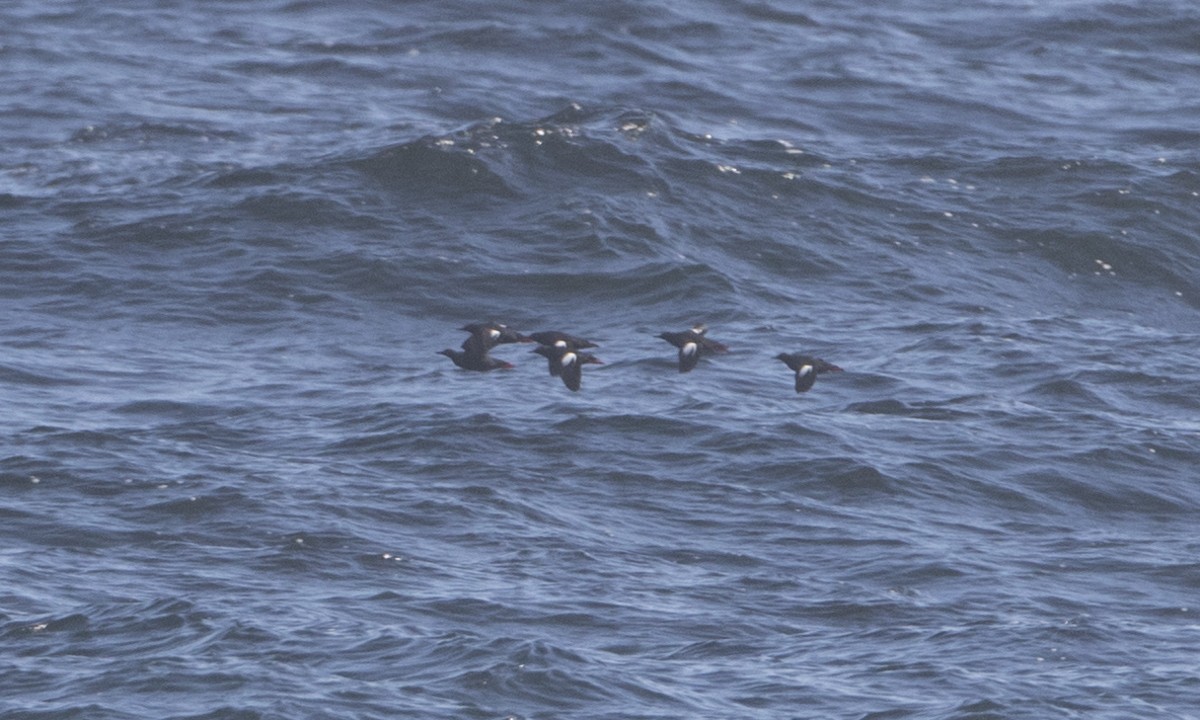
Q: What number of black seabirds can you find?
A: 6